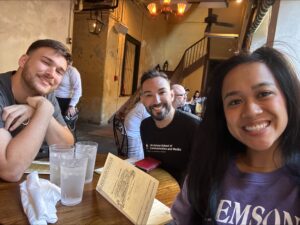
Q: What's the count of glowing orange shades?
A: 3